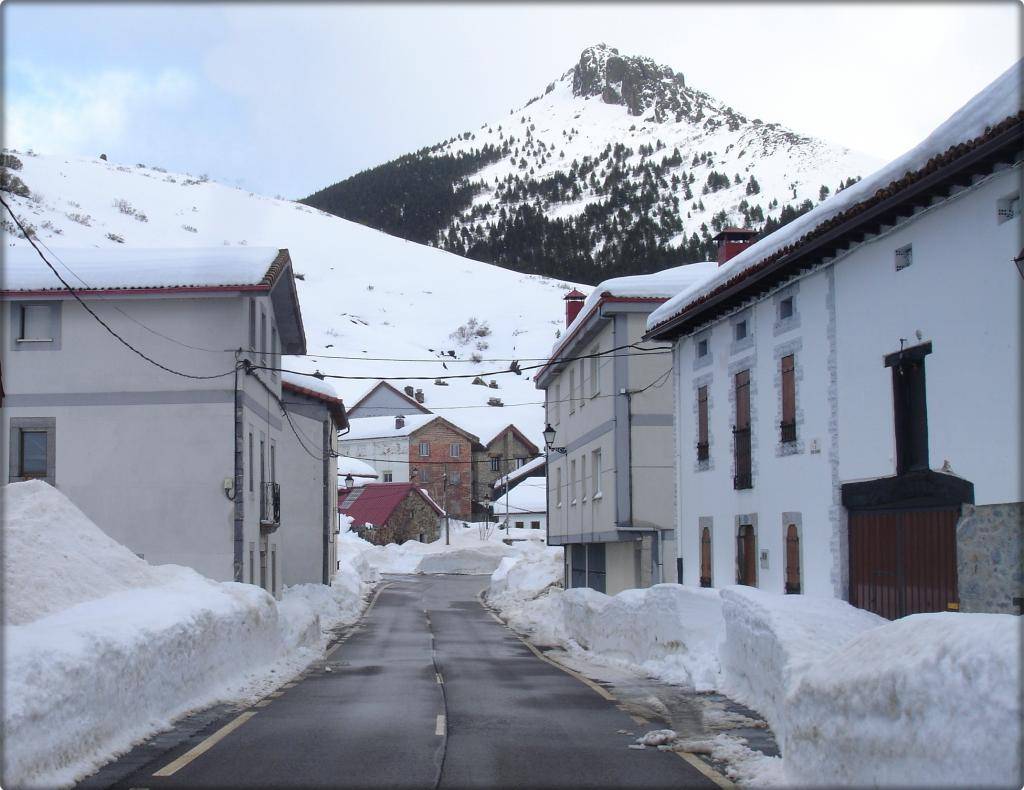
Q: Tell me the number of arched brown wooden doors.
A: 3